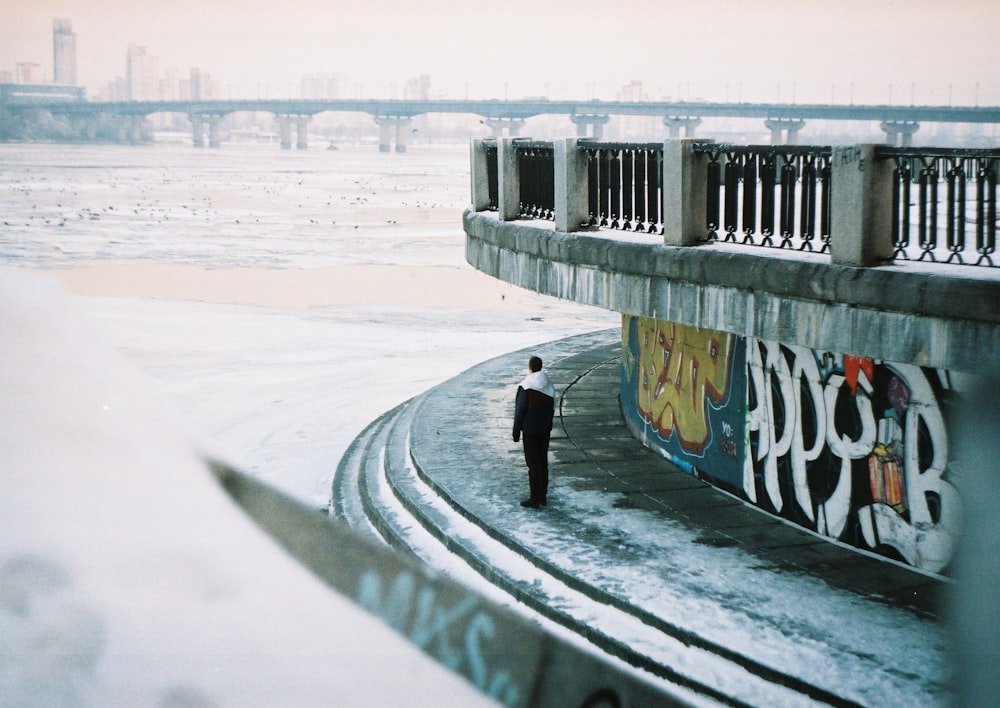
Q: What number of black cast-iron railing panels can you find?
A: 5